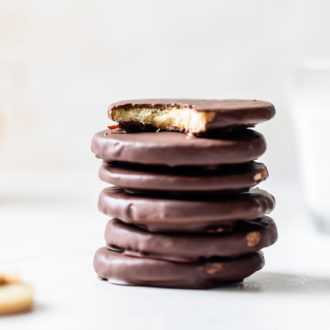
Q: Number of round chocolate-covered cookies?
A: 6